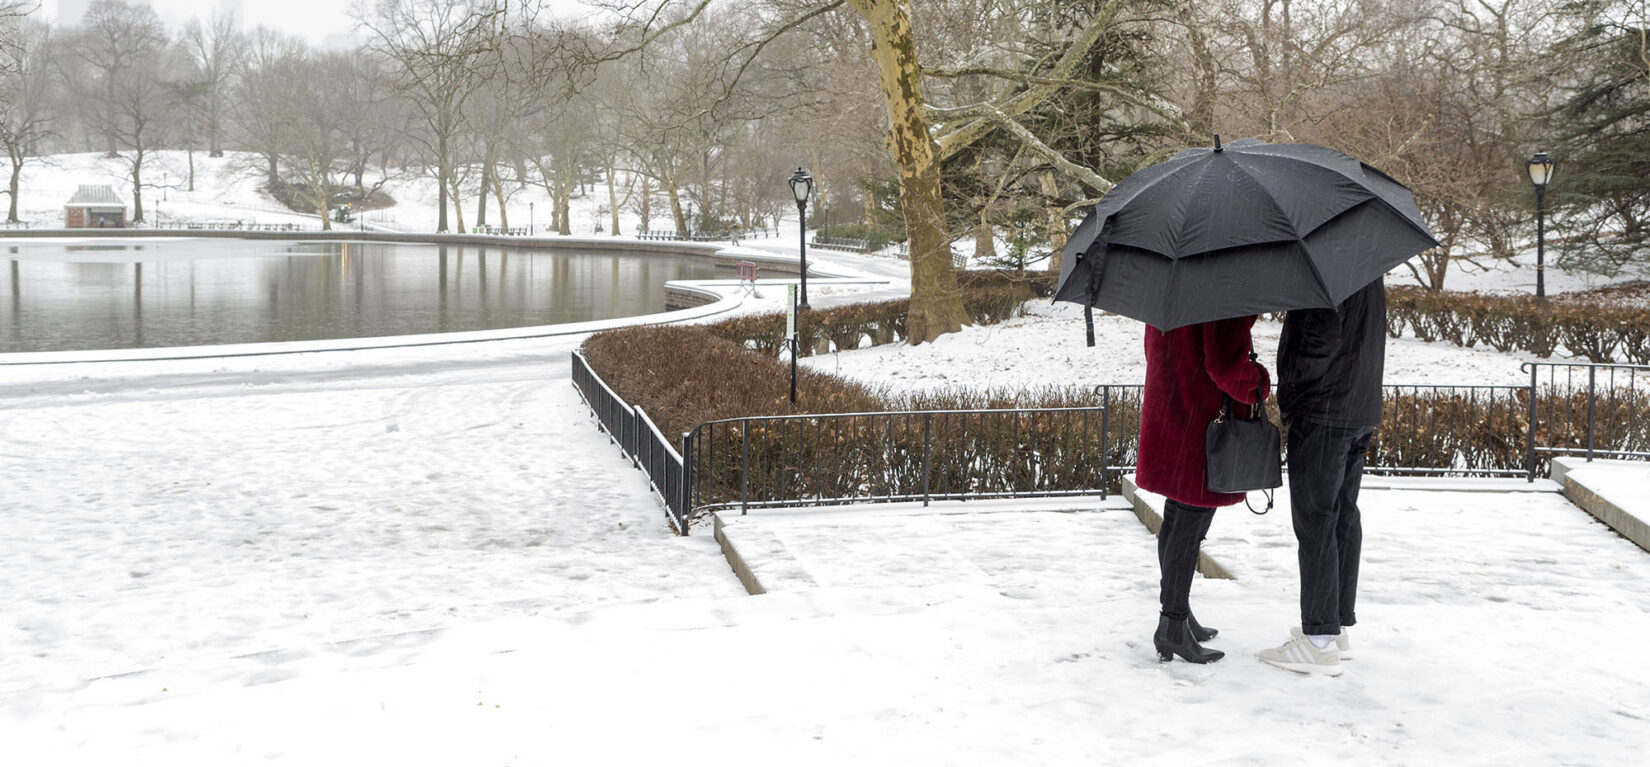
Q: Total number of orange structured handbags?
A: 0